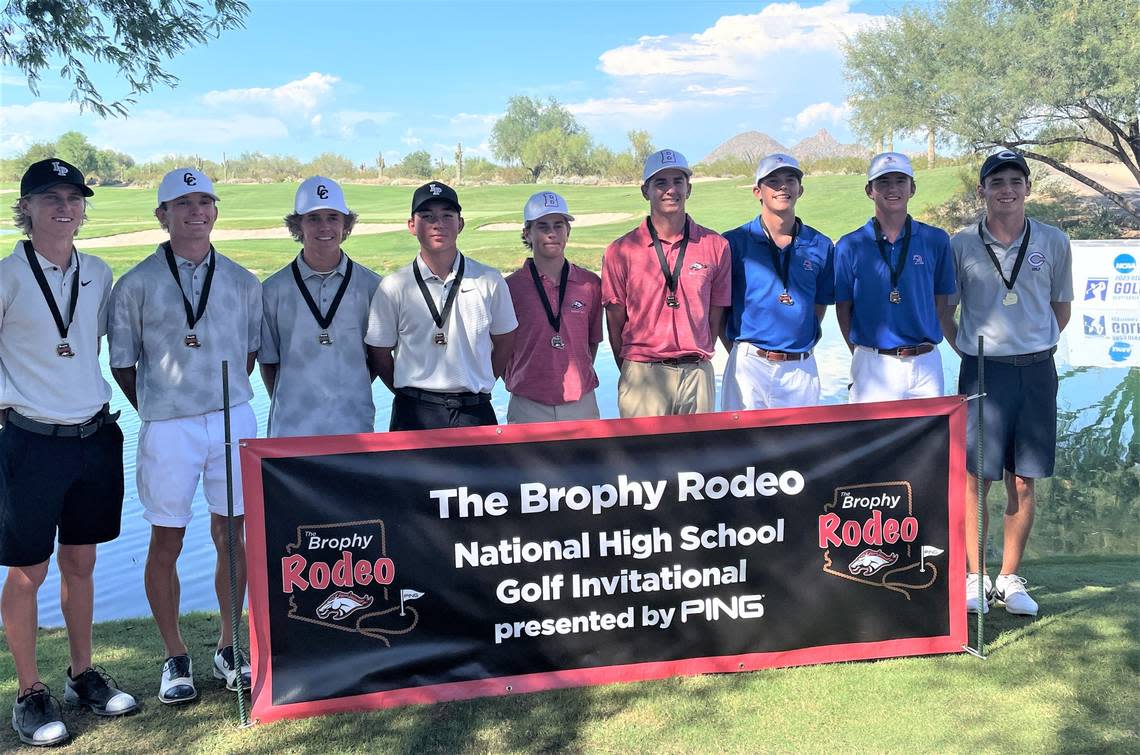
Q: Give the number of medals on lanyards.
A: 9